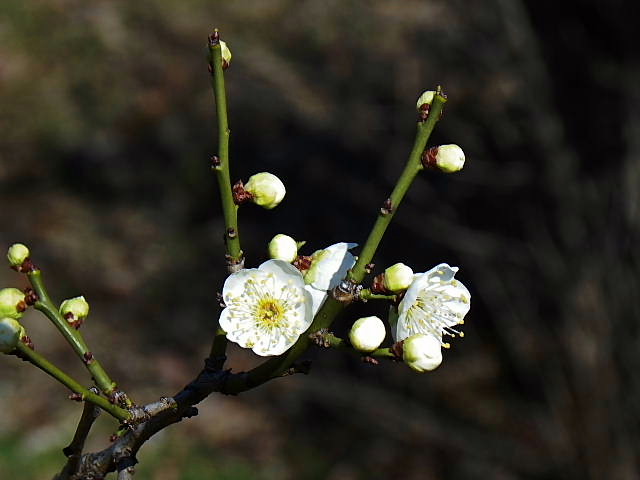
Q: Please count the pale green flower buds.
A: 12